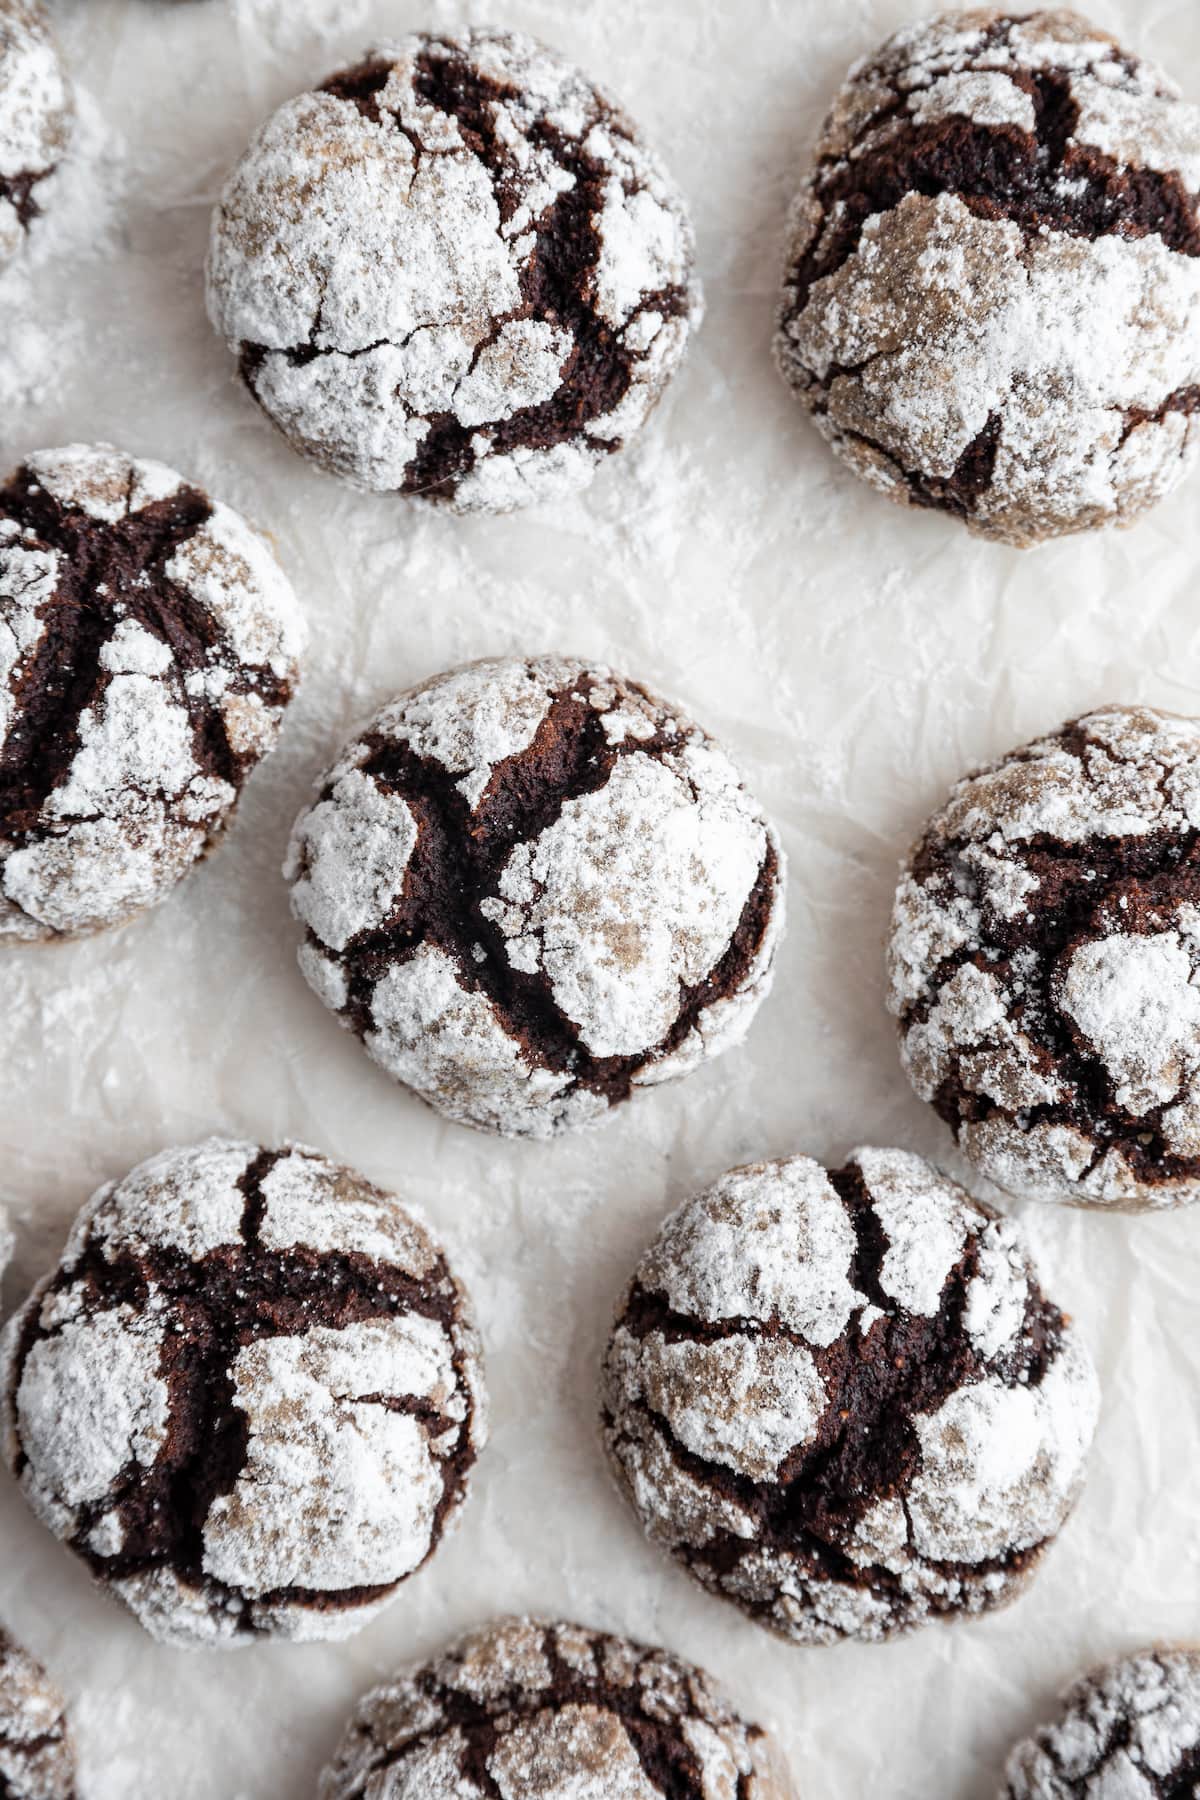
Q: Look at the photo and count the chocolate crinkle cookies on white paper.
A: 11